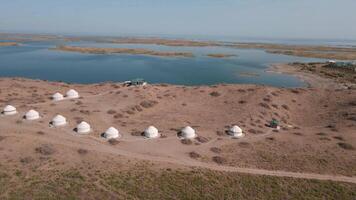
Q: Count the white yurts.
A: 10